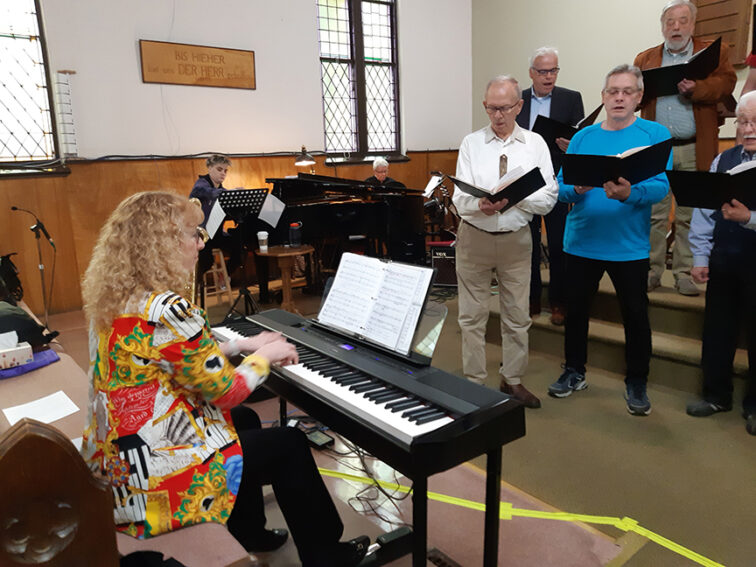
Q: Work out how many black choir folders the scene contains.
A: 5